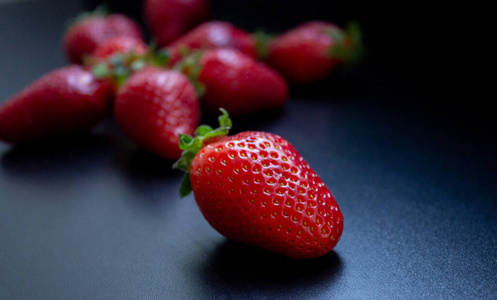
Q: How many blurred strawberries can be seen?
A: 8